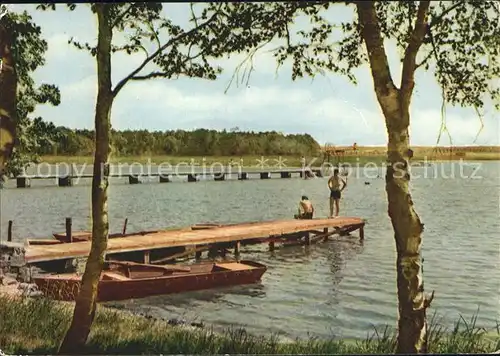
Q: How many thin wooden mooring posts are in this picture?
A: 3